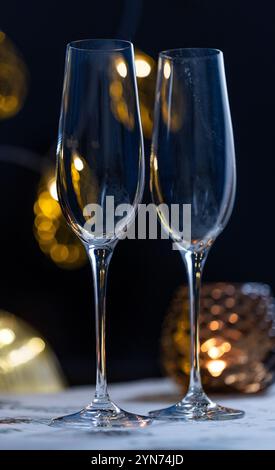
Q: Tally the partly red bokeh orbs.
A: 1